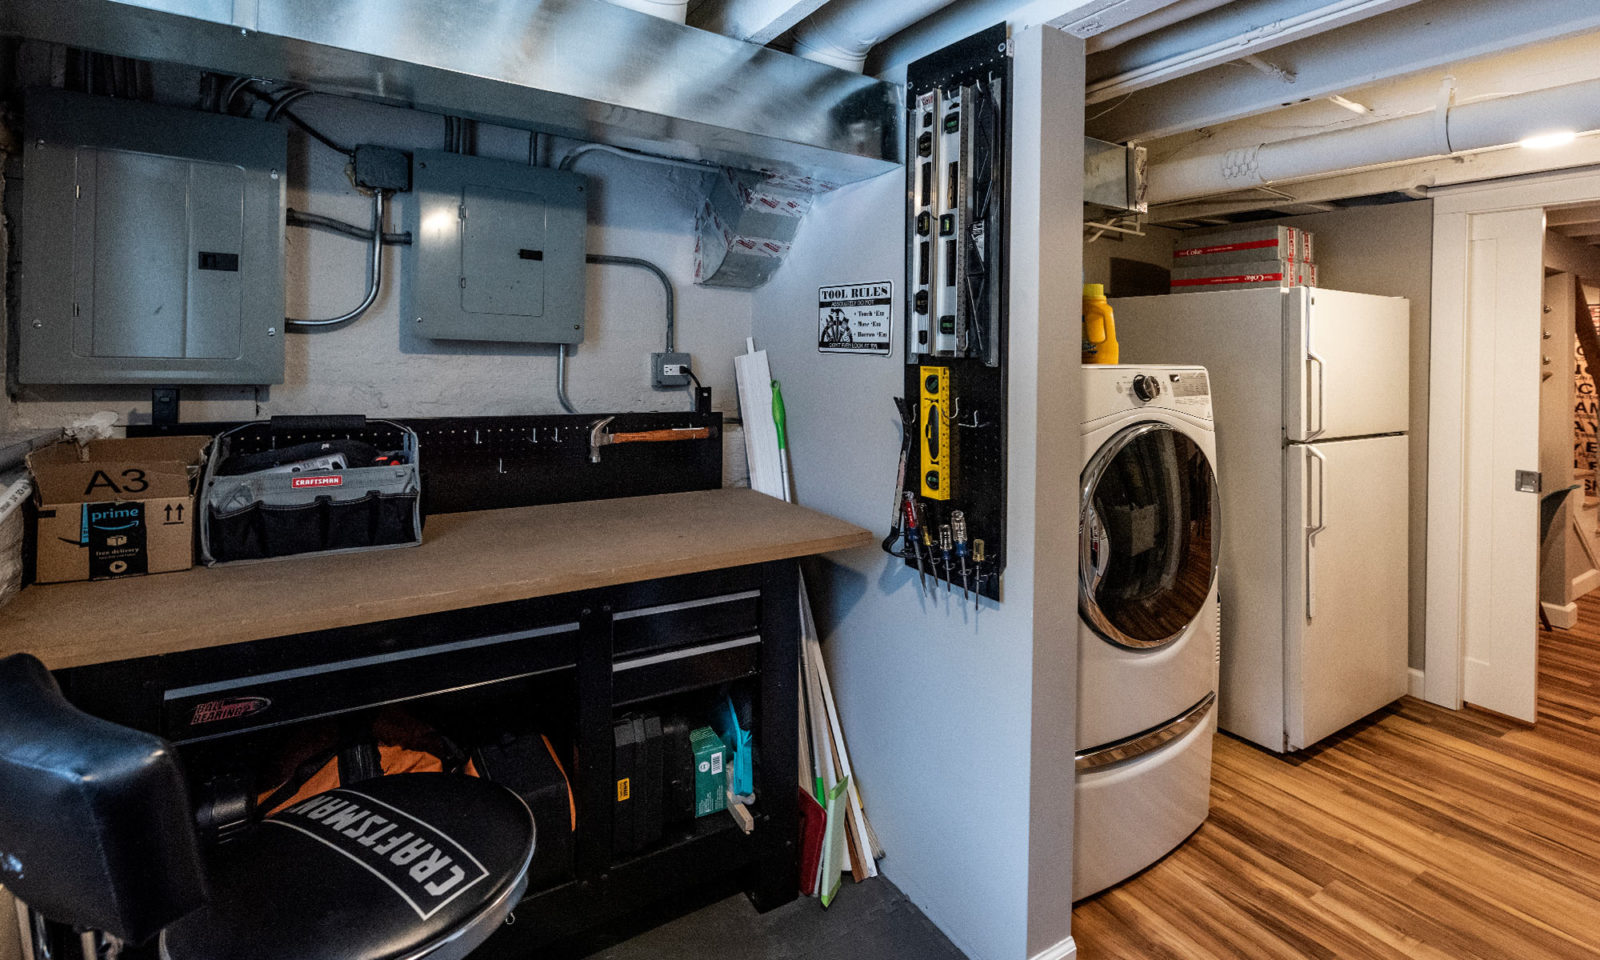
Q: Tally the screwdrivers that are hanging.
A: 5